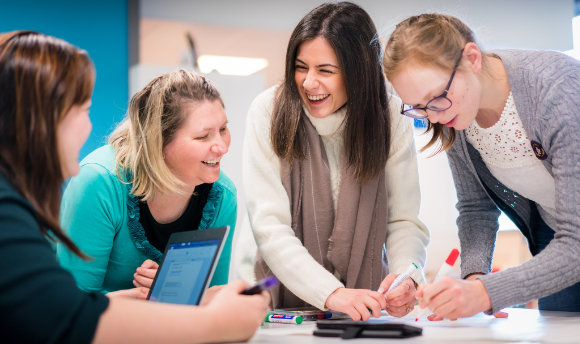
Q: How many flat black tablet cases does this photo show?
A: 1